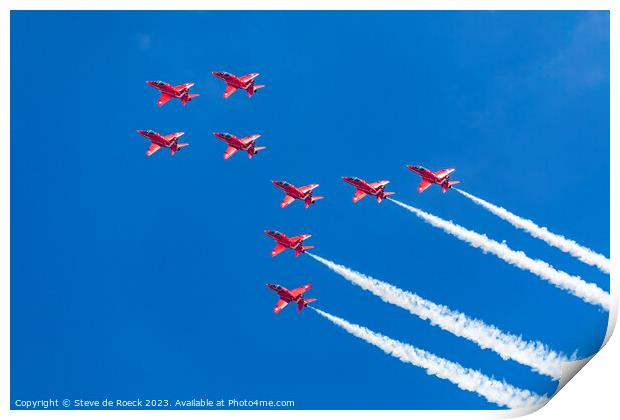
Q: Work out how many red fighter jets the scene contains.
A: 9